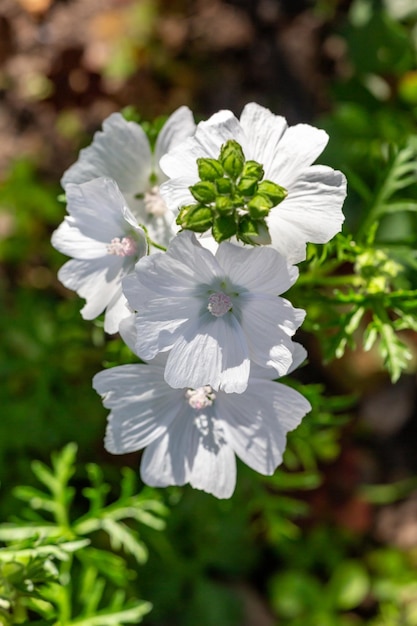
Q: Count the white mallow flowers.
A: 5